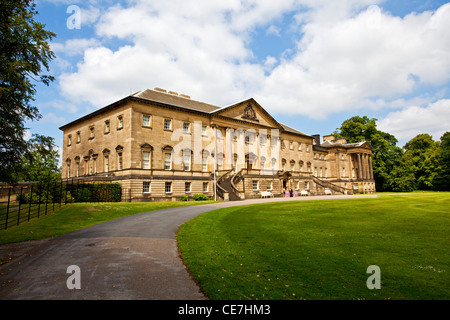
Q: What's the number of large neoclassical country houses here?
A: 1